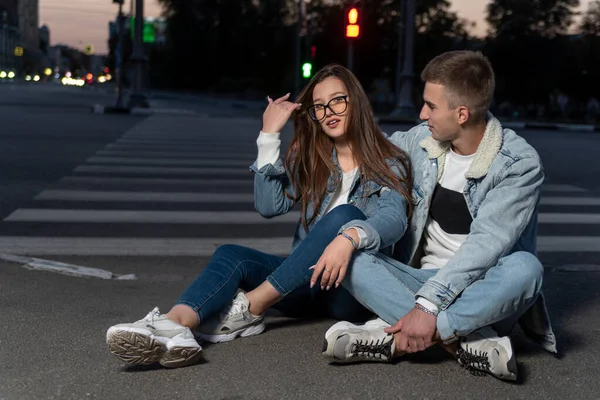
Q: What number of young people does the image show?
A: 2